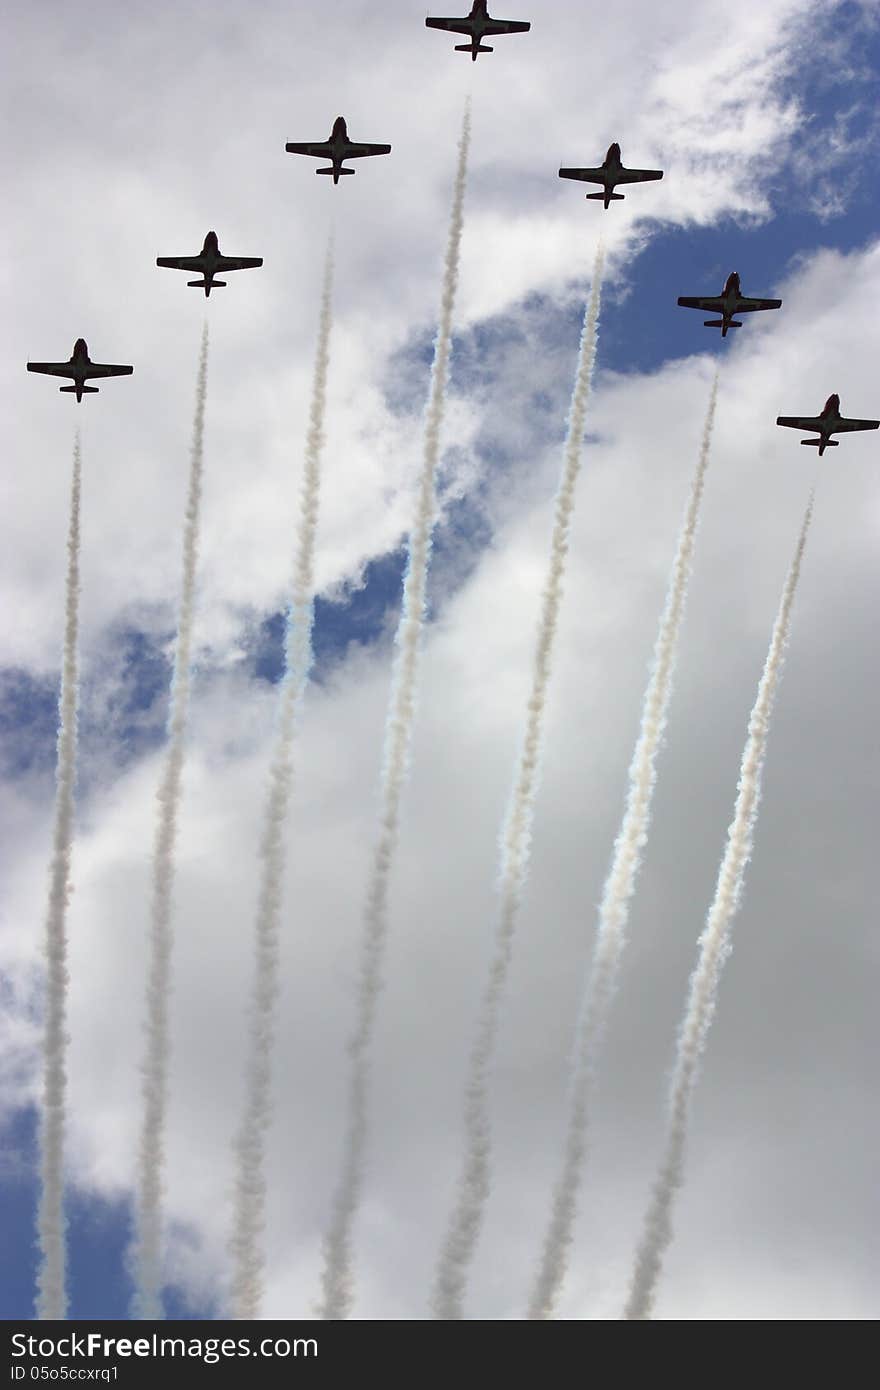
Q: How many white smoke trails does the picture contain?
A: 7